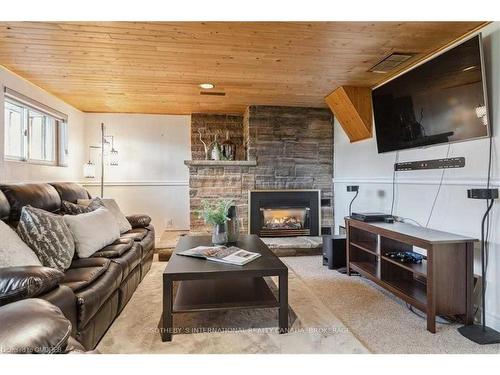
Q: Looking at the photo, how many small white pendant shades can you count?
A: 3